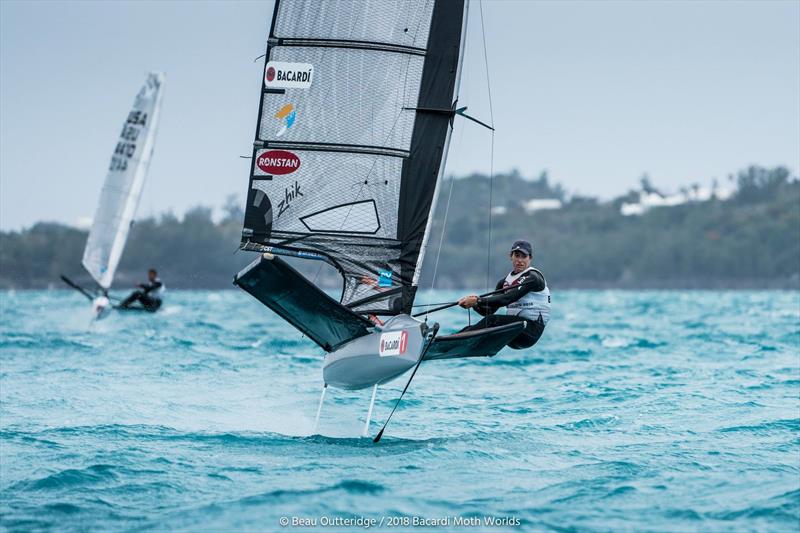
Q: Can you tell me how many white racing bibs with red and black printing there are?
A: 1